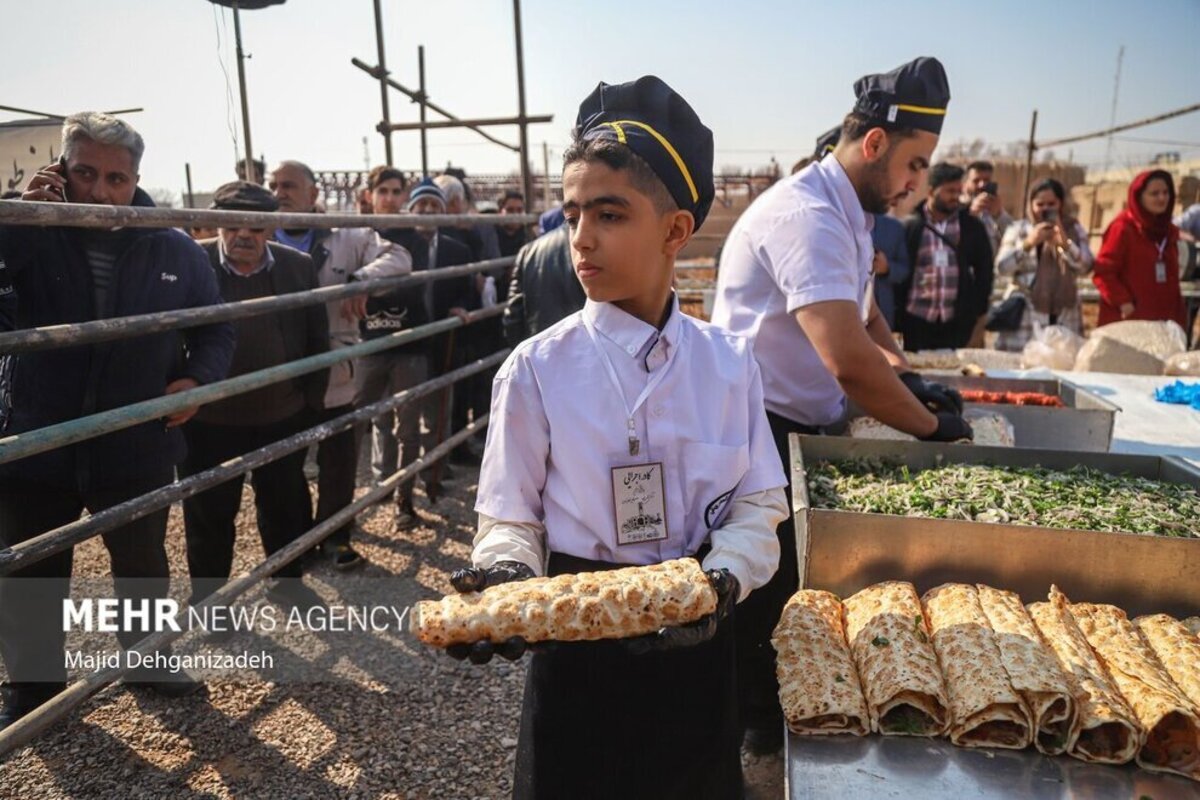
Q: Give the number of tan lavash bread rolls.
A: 8